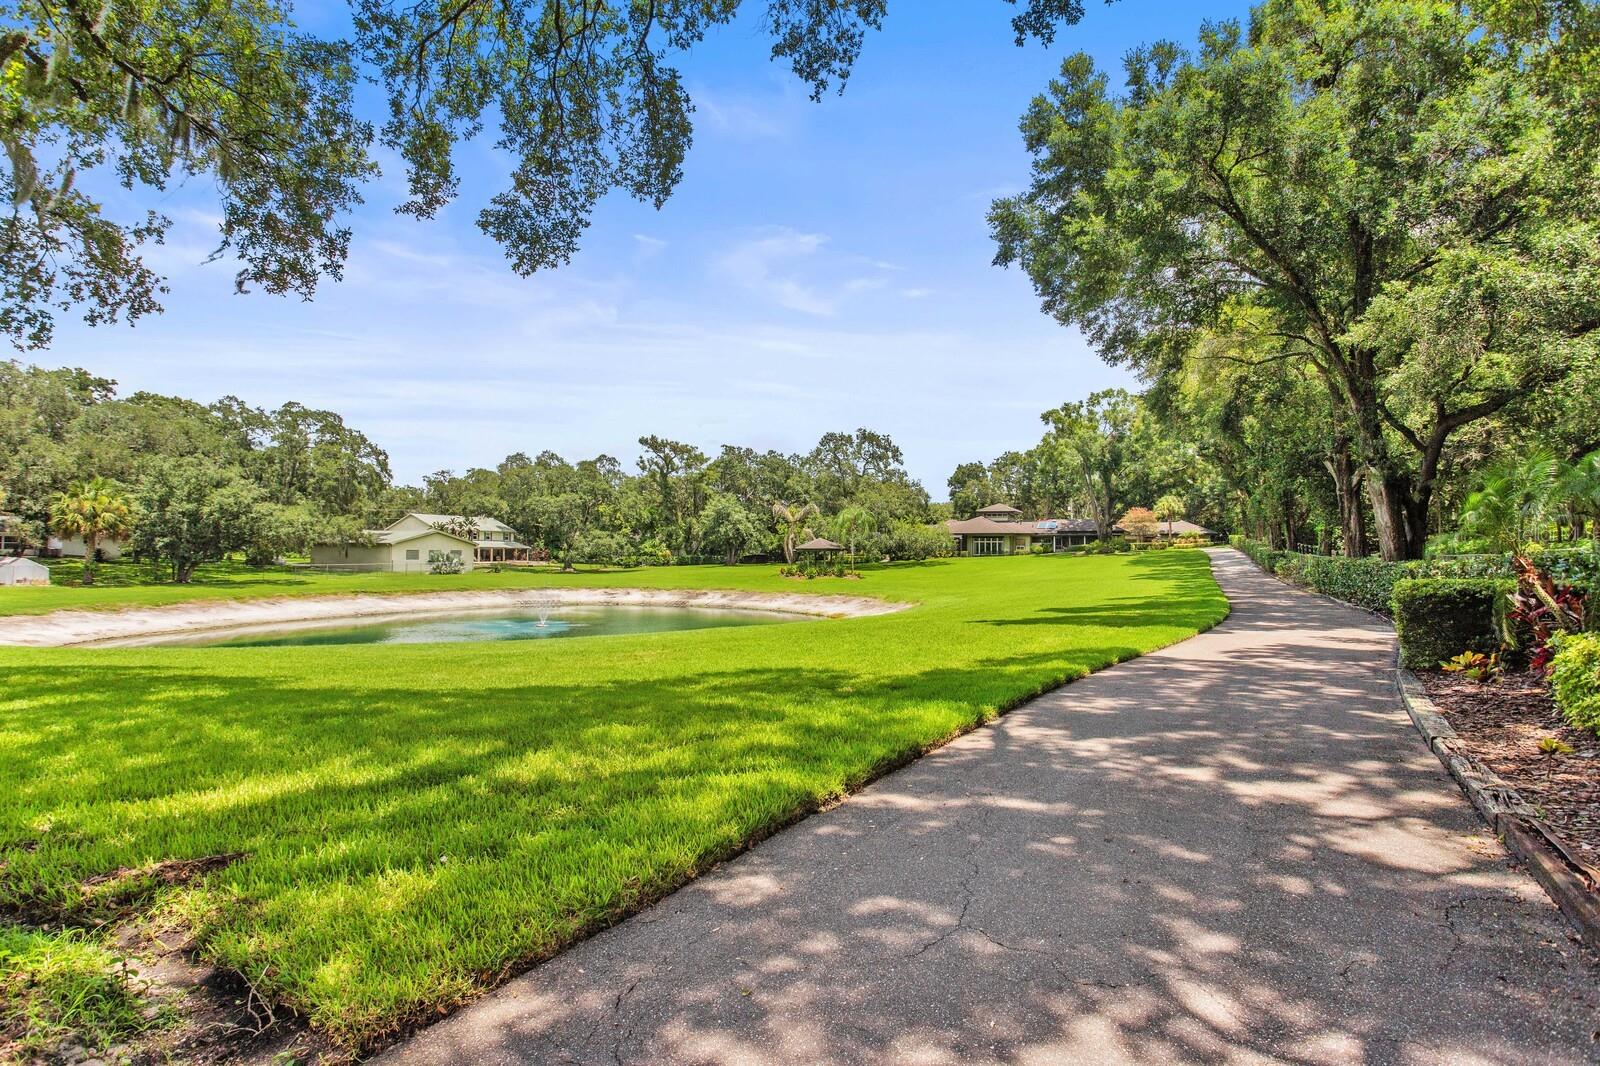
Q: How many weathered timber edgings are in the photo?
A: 1